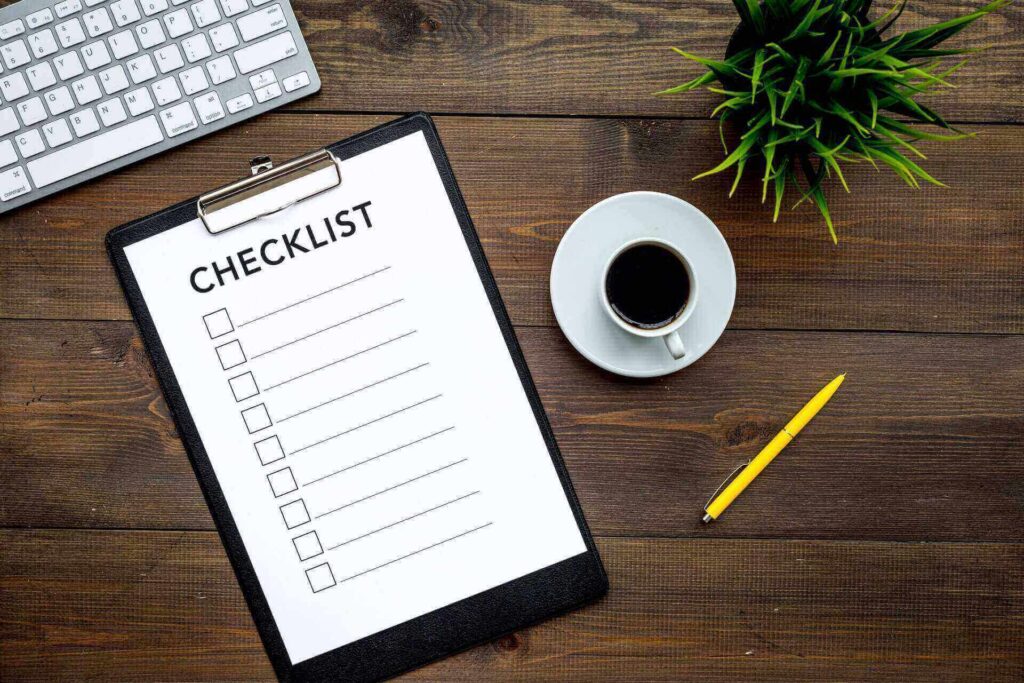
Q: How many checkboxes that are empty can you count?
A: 9